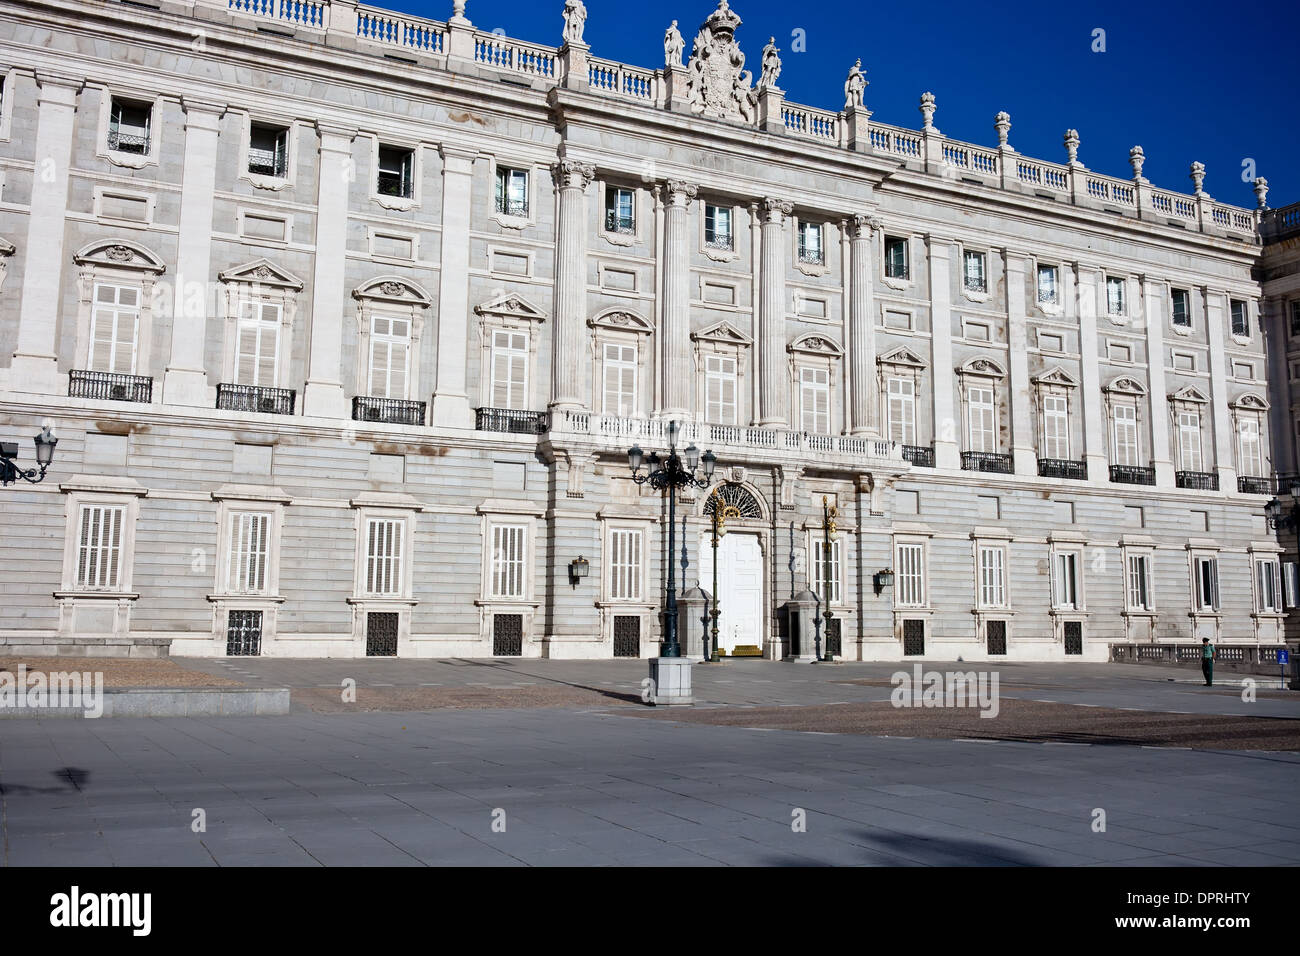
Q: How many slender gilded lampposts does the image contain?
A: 2